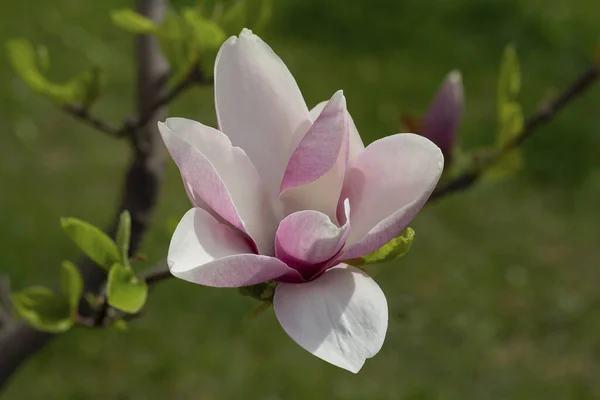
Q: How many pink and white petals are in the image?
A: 8